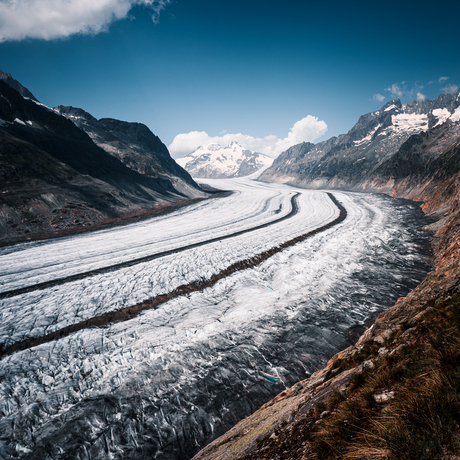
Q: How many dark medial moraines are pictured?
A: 2